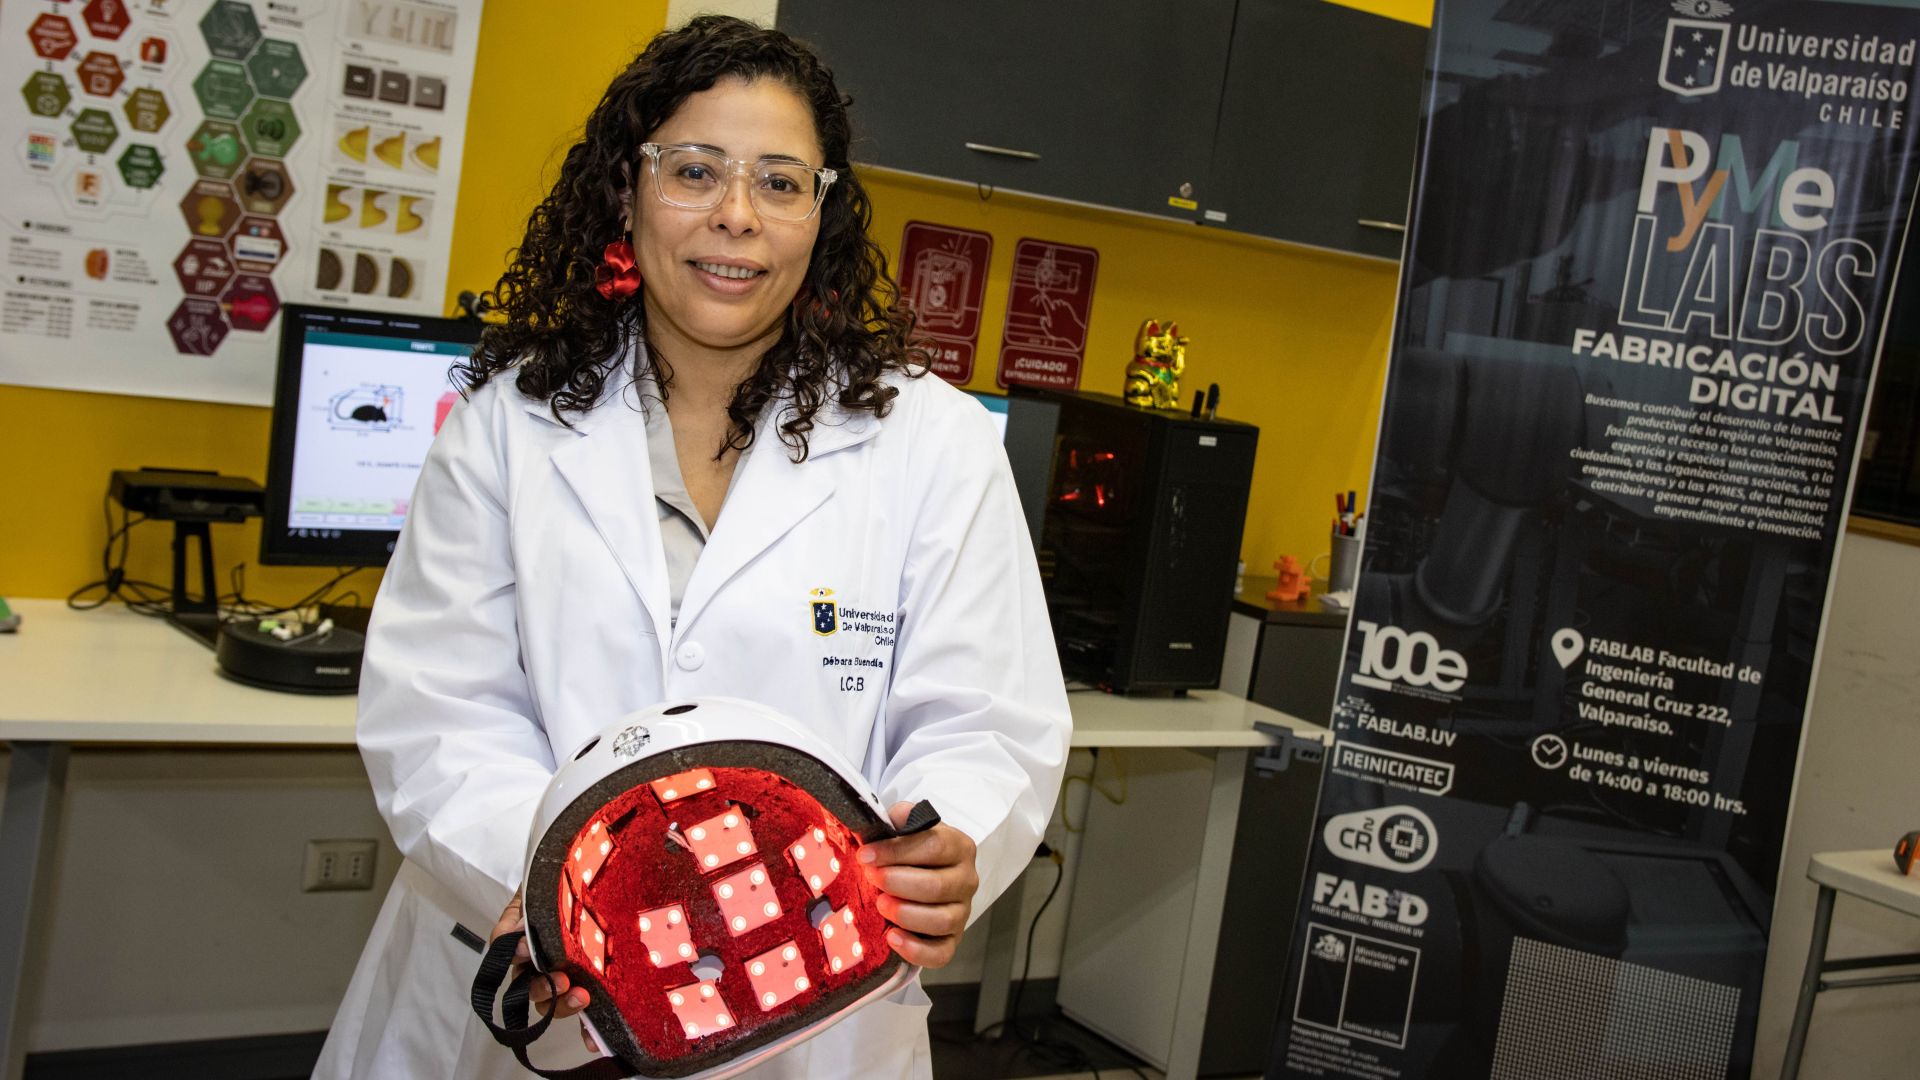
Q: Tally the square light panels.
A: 11